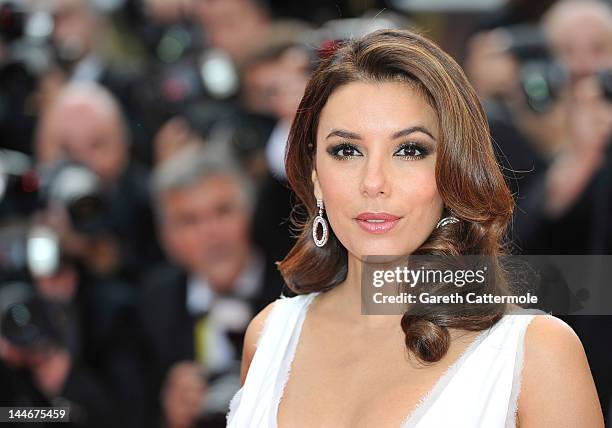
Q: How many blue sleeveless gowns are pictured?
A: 0